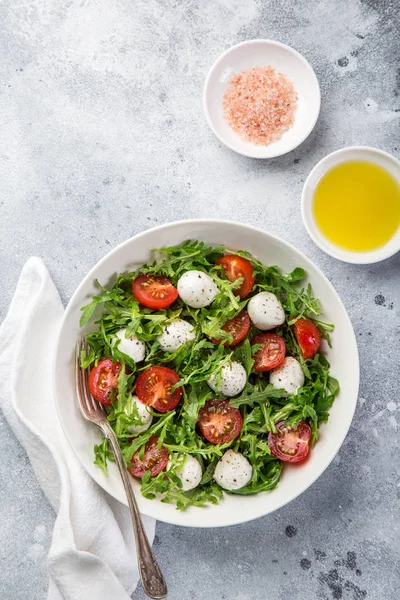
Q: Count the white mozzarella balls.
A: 9